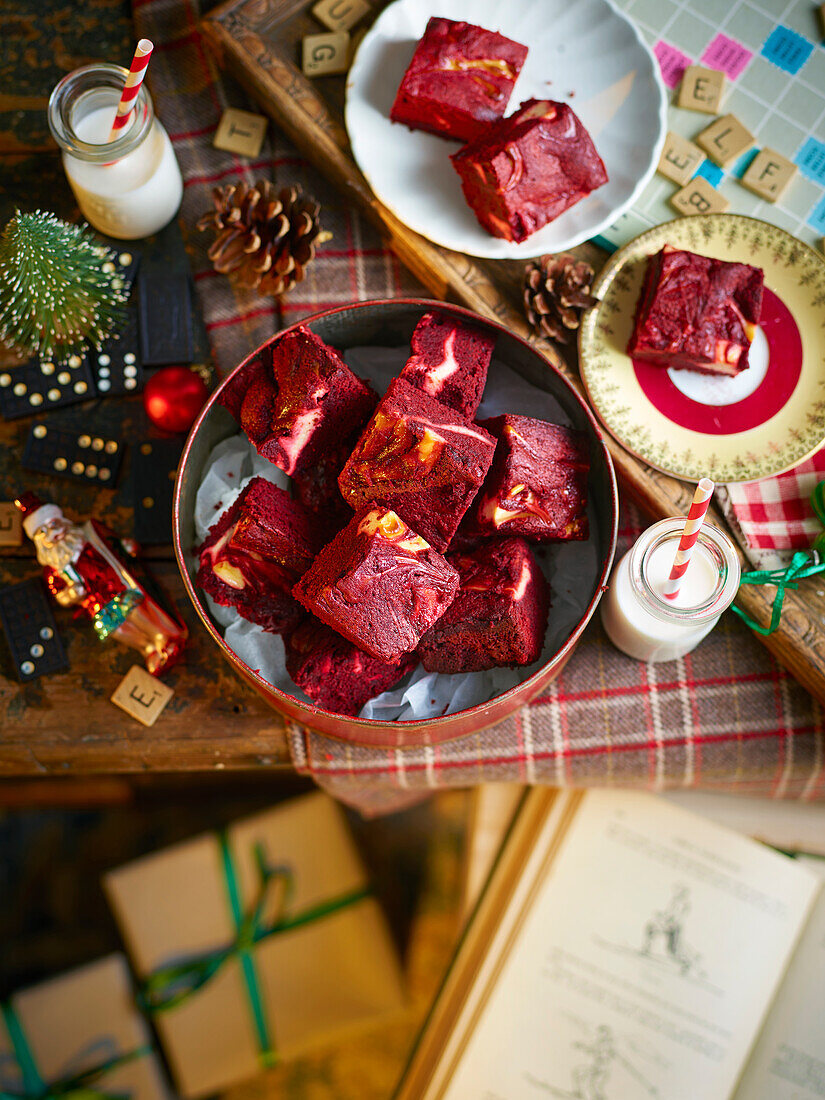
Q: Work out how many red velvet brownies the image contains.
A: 11